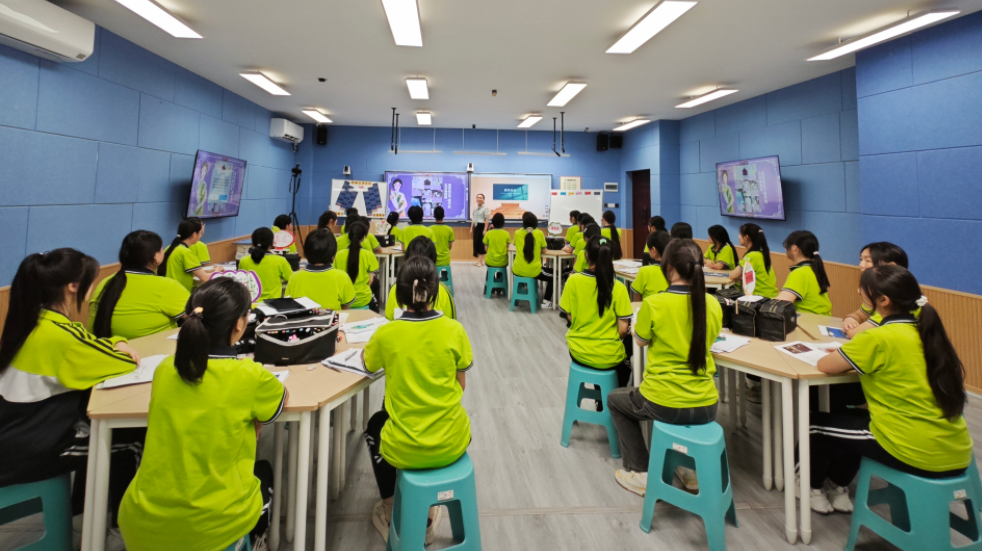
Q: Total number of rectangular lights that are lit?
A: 12